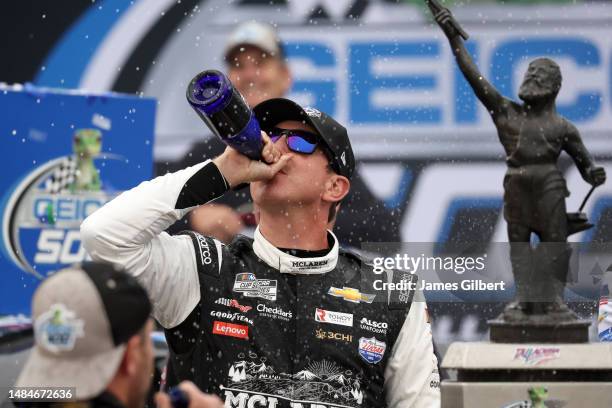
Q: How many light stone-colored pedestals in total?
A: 1